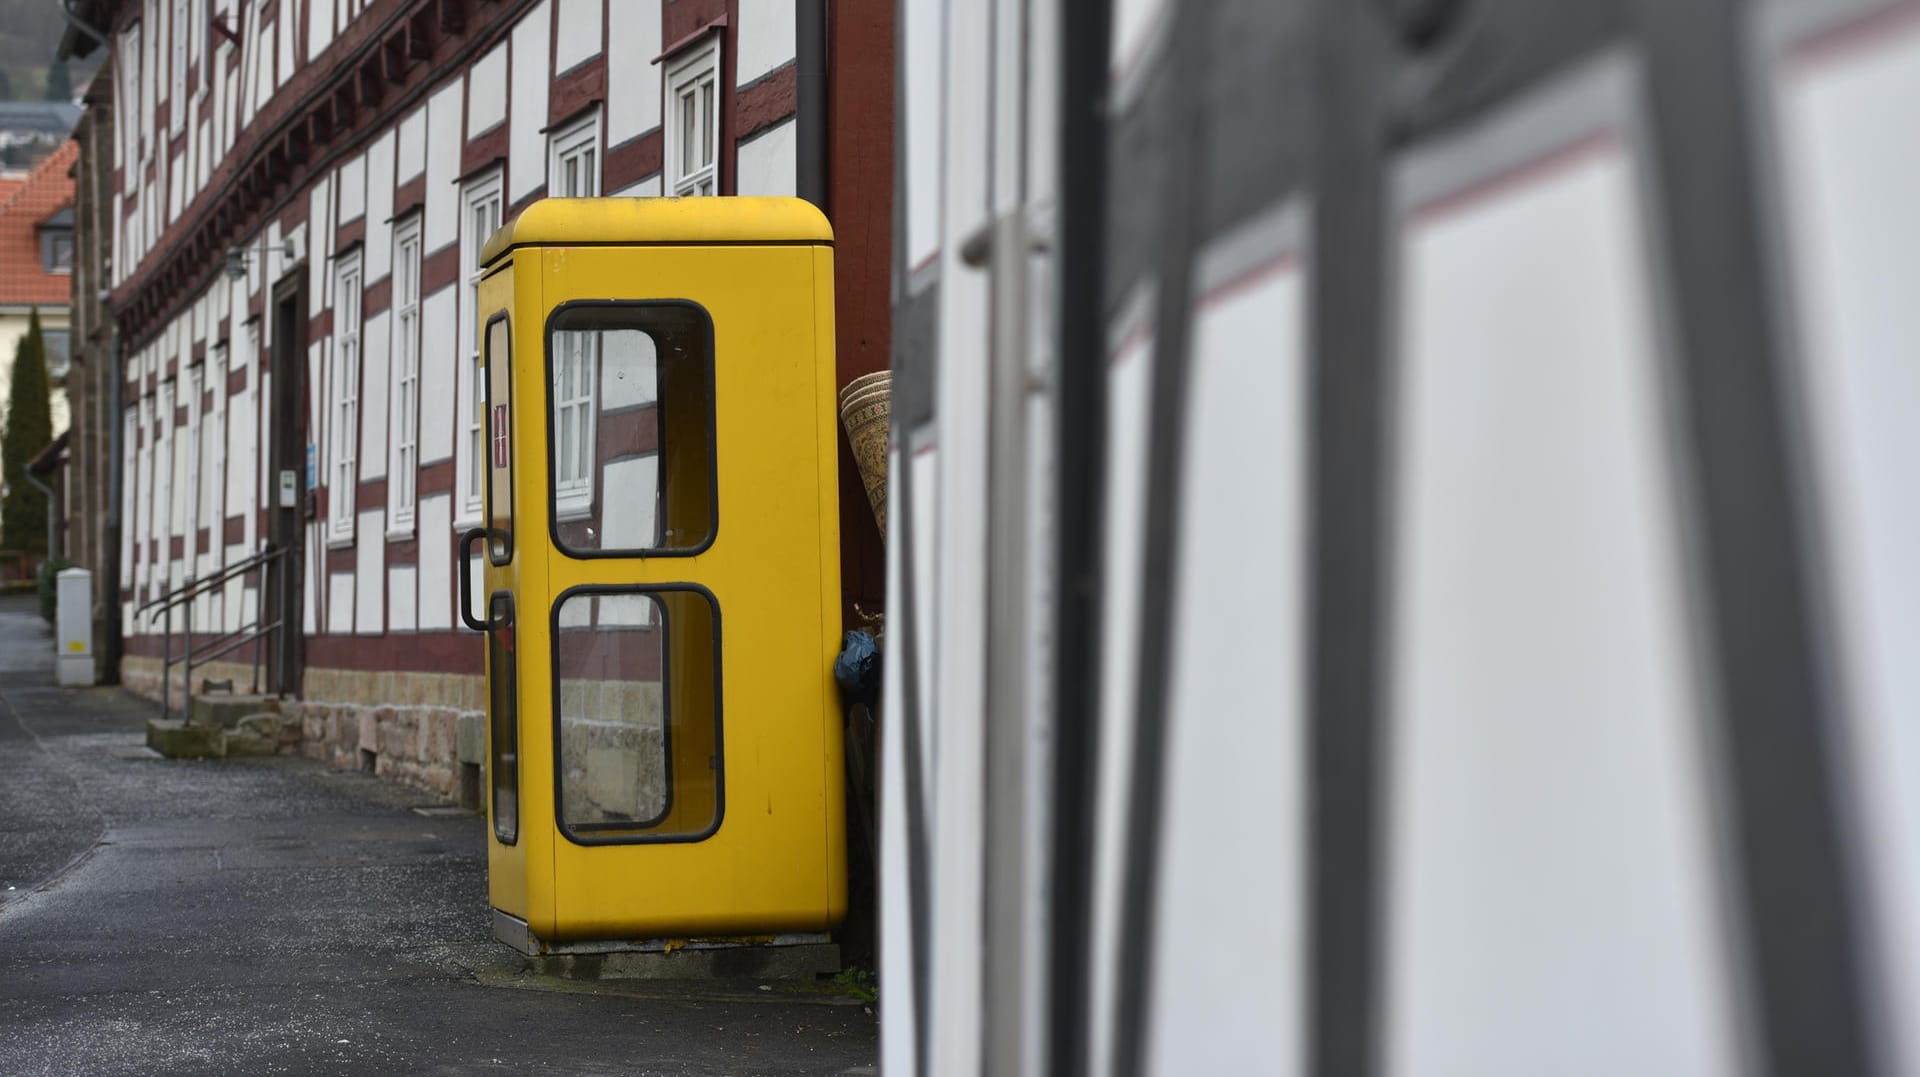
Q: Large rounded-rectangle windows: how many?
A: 2